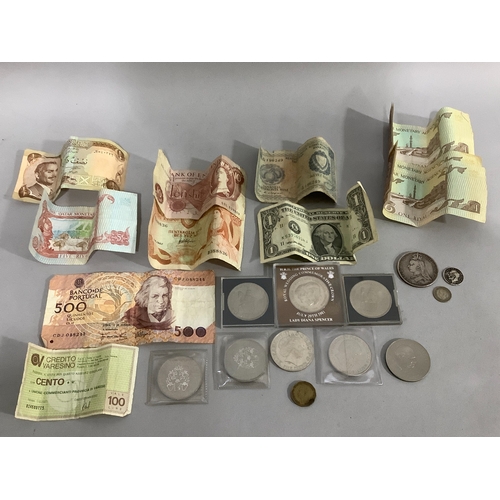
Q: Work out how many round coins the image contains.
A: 12